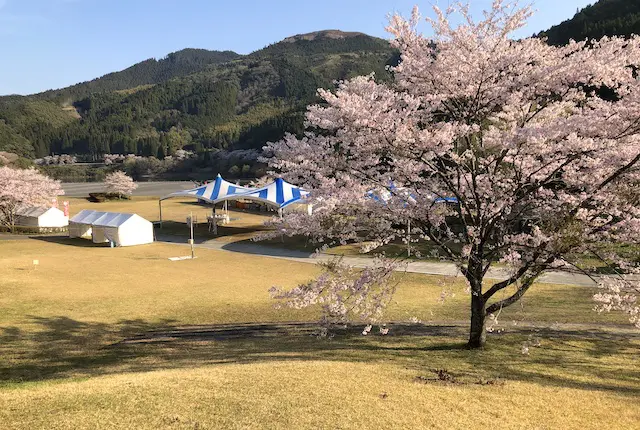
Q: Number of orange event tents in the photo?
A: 0